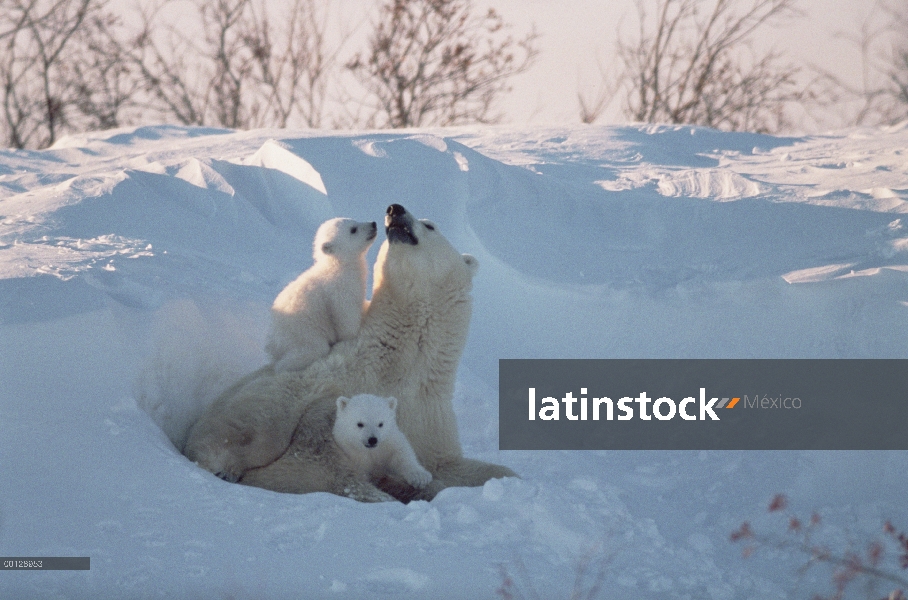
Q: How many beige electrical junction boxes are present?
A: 0